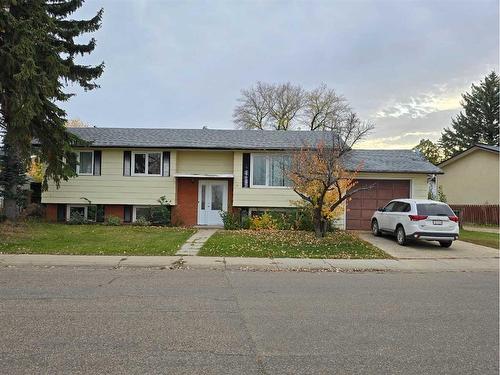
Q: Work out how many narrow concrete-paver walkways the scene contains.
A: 1